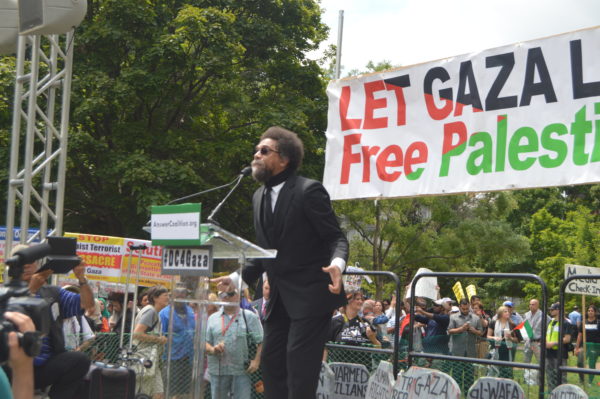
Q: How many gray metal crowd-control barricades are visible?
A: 3